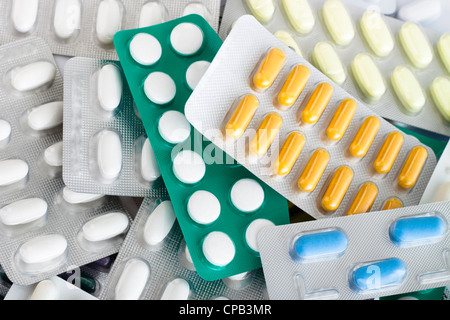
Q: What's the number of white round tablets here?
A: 10